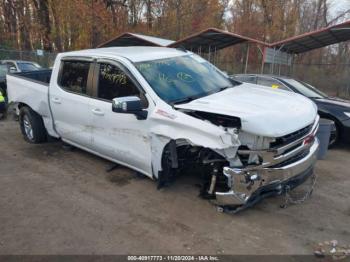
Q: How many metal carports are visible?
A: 3